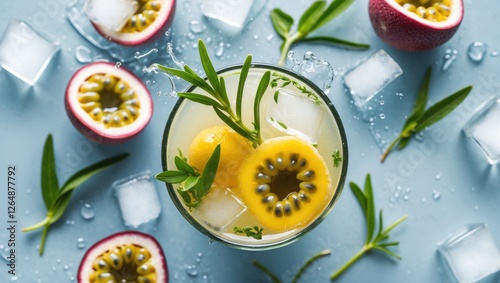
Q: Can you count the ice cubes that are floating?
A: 2